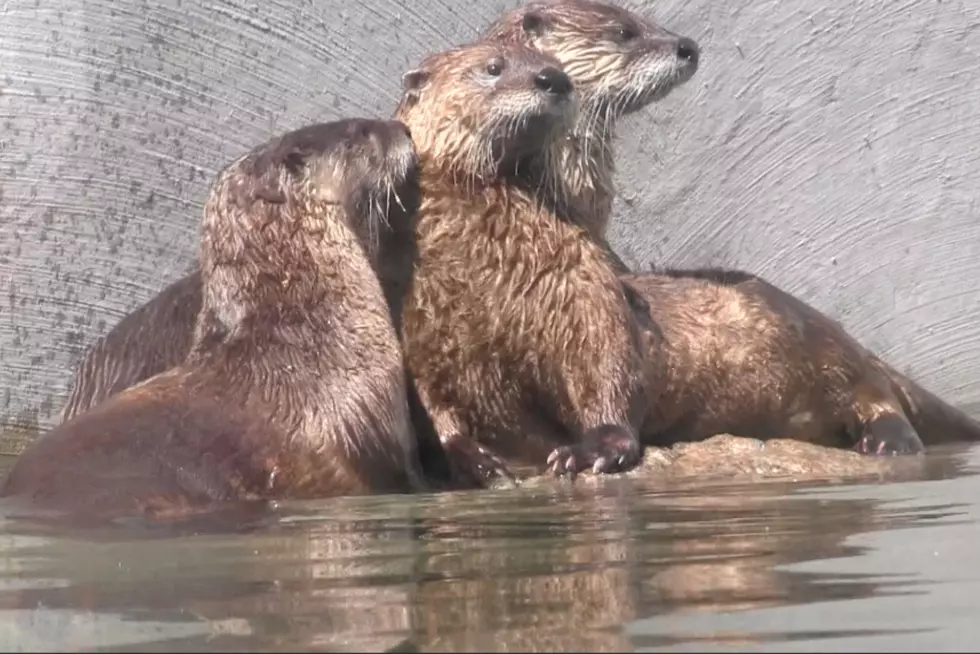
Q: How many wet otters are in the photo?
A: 3